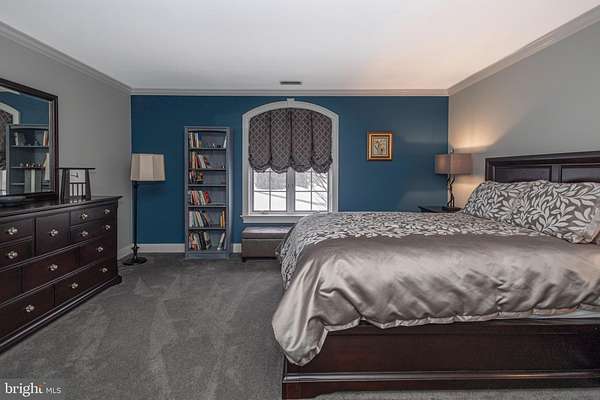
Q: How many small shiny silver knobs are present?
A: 12